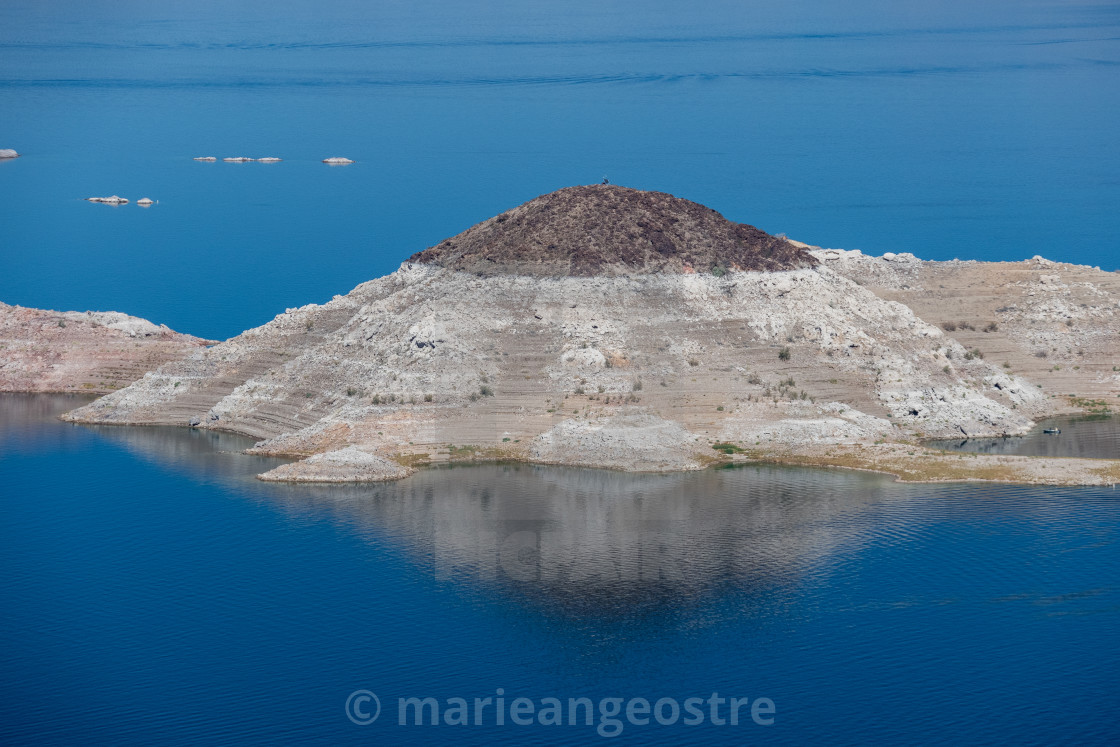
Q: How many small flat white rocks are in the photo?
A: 7